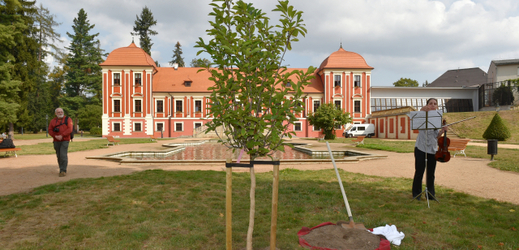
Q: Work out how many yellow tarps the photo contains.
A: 0